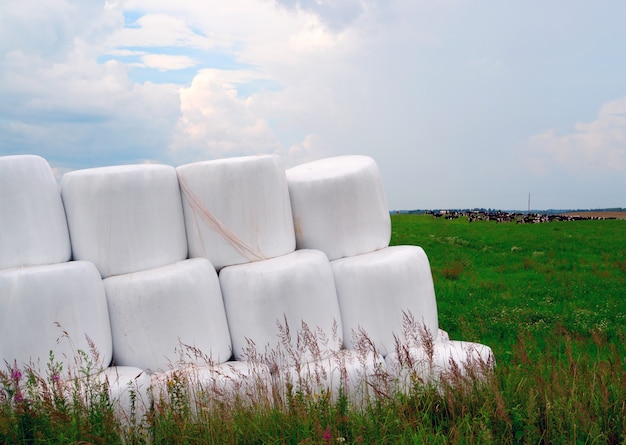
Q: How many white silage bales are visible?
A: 12